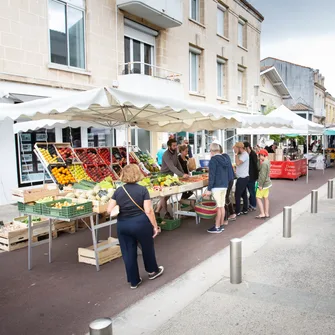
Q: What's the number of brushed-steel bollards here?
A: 5